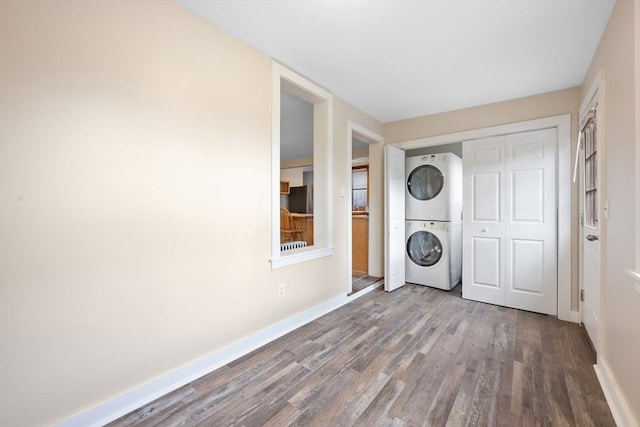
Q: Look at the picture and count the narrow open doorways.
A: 1